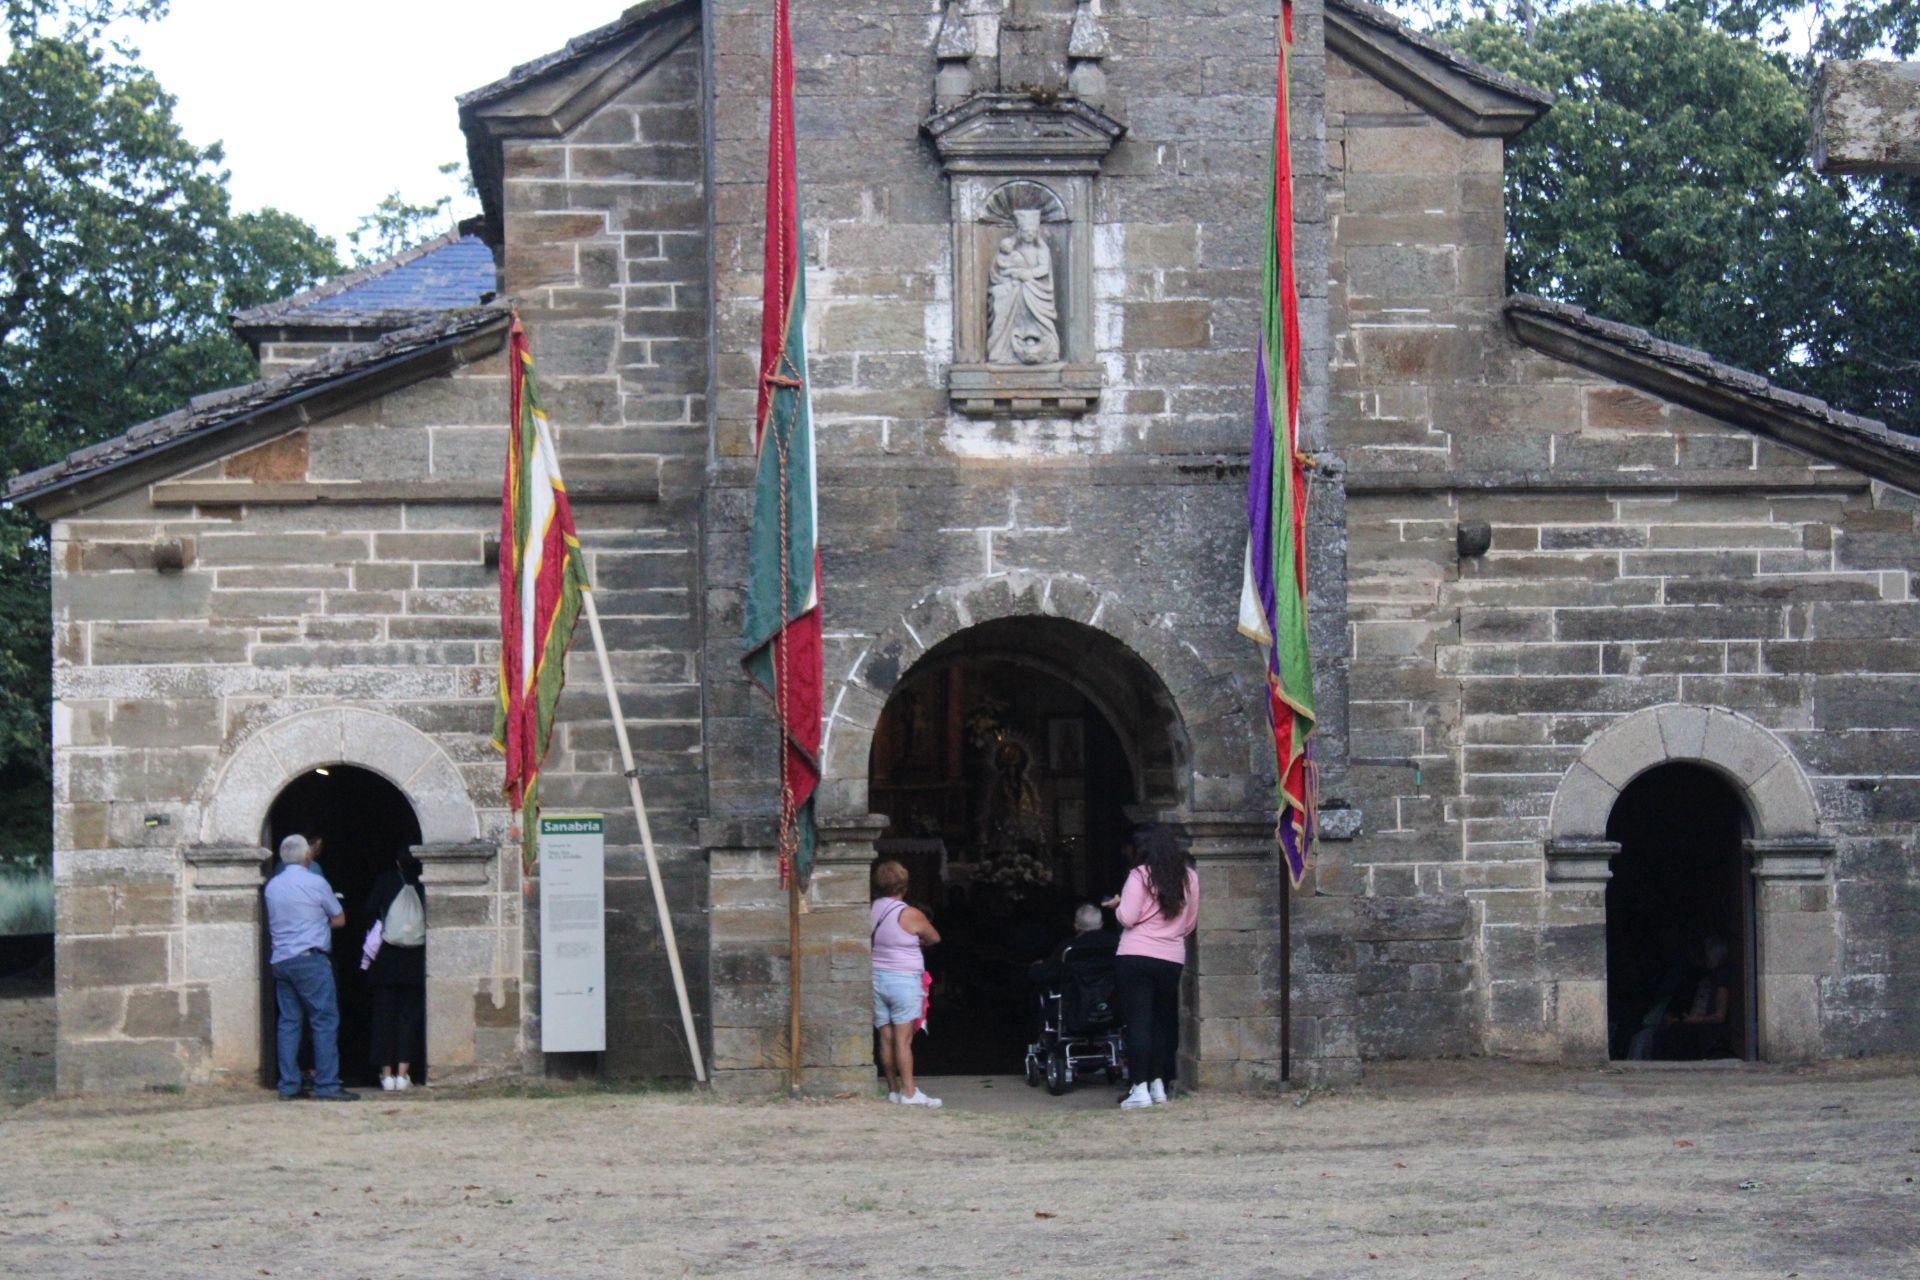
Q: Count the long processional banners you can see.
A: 3